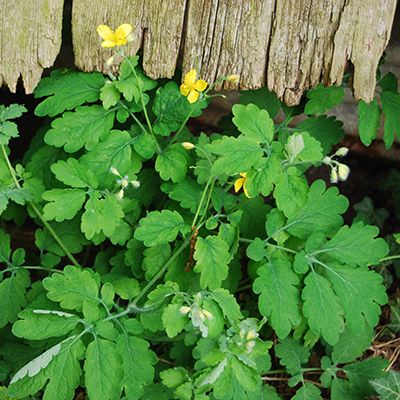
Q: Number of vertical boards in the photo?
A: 4